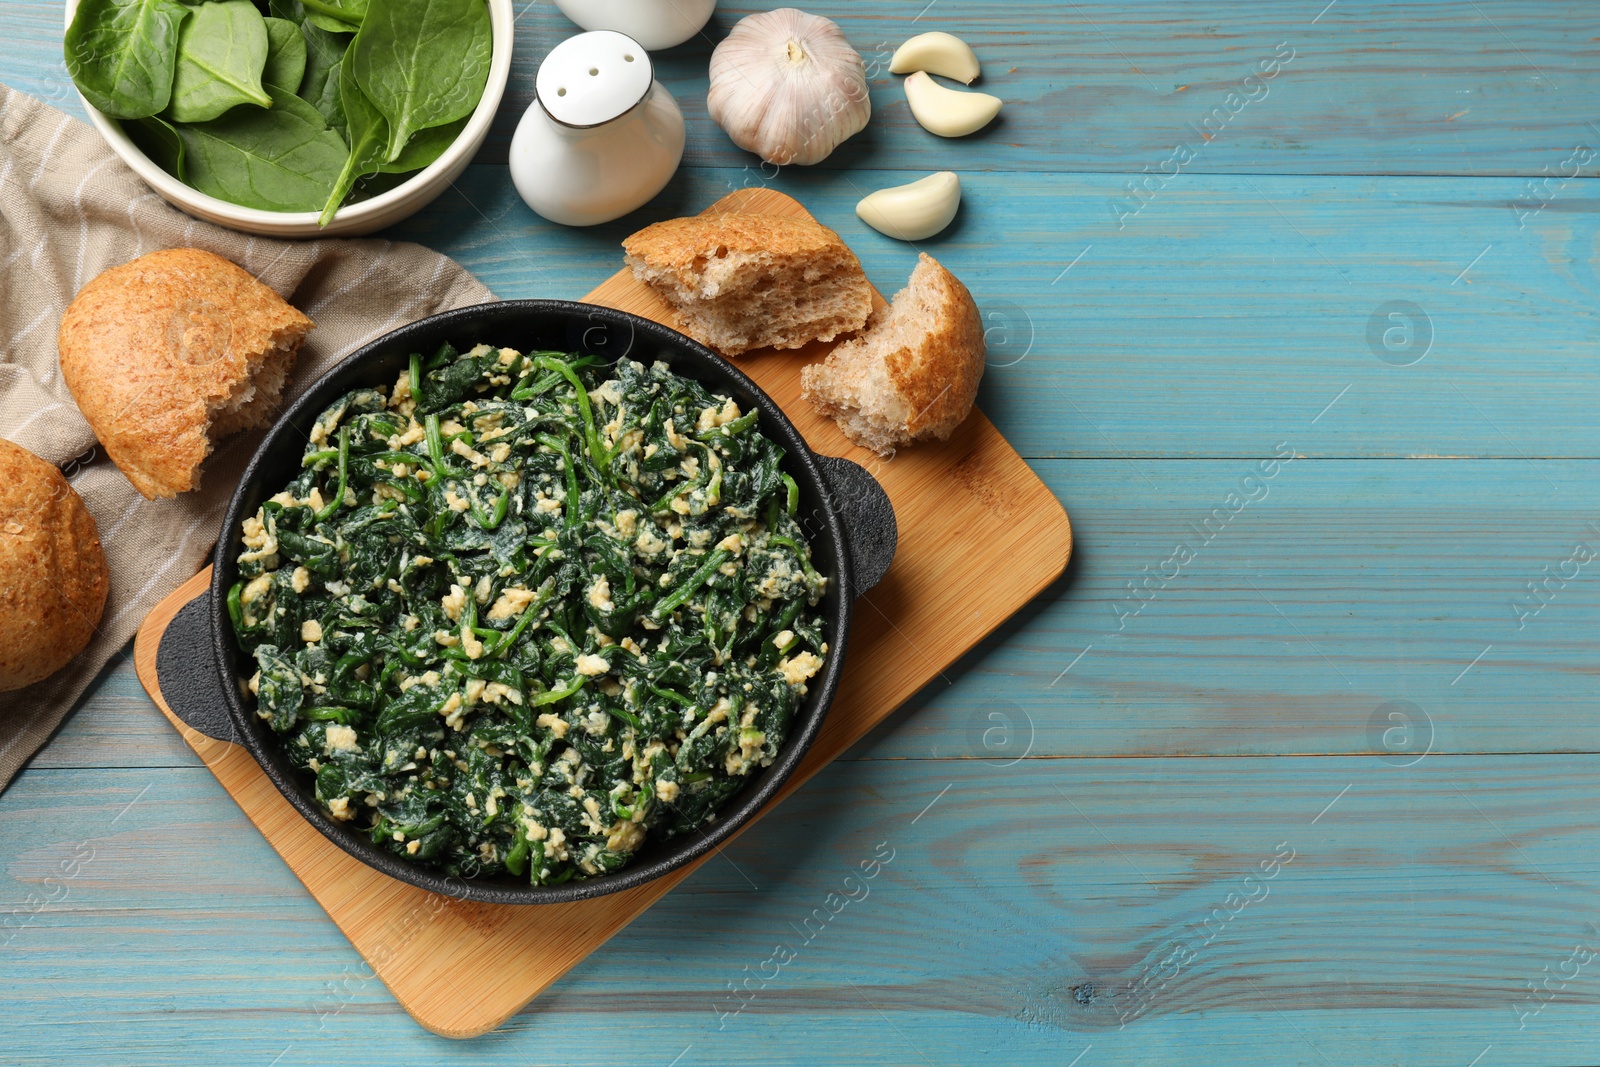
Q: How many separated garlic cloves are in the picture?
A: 3